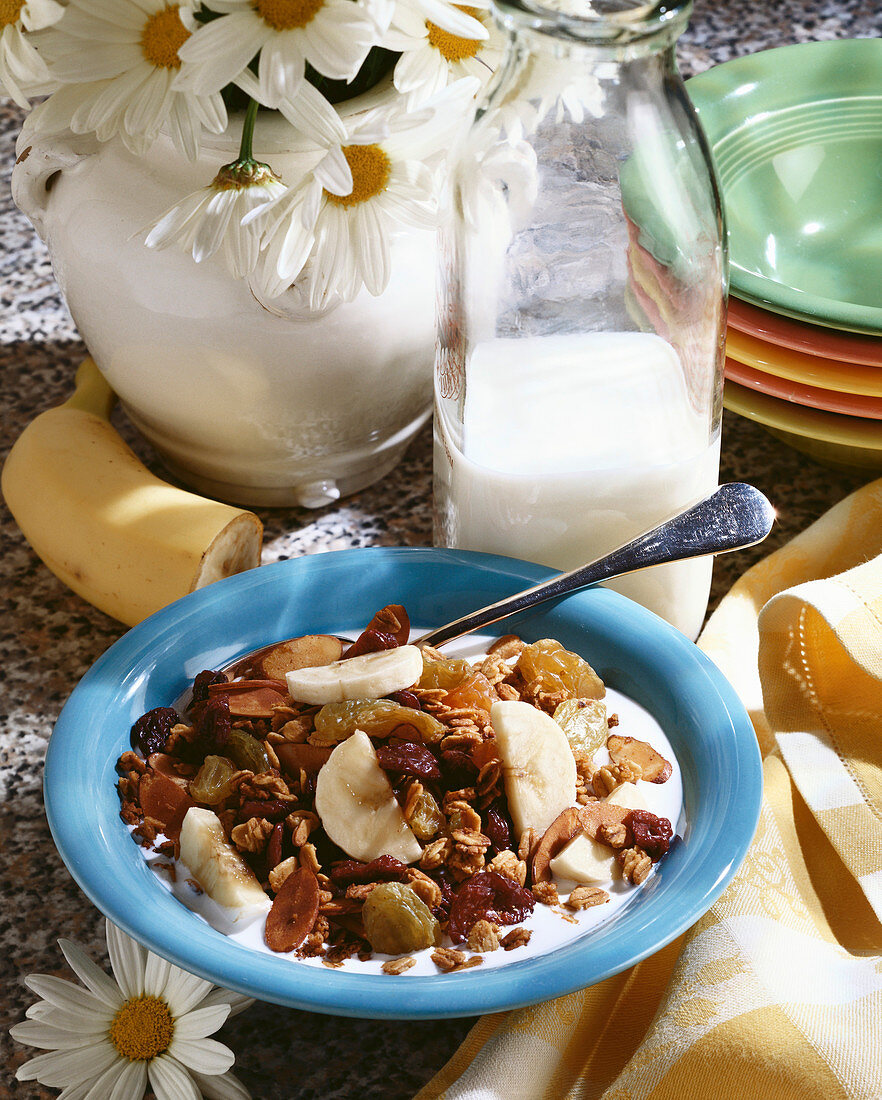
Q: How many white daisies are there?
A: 7